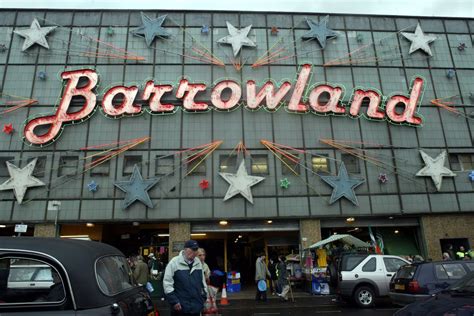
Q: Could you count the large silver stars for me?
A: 6